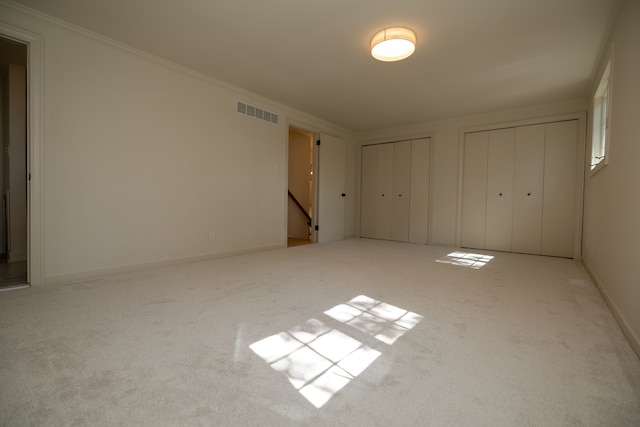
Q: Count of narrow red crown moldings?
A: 0